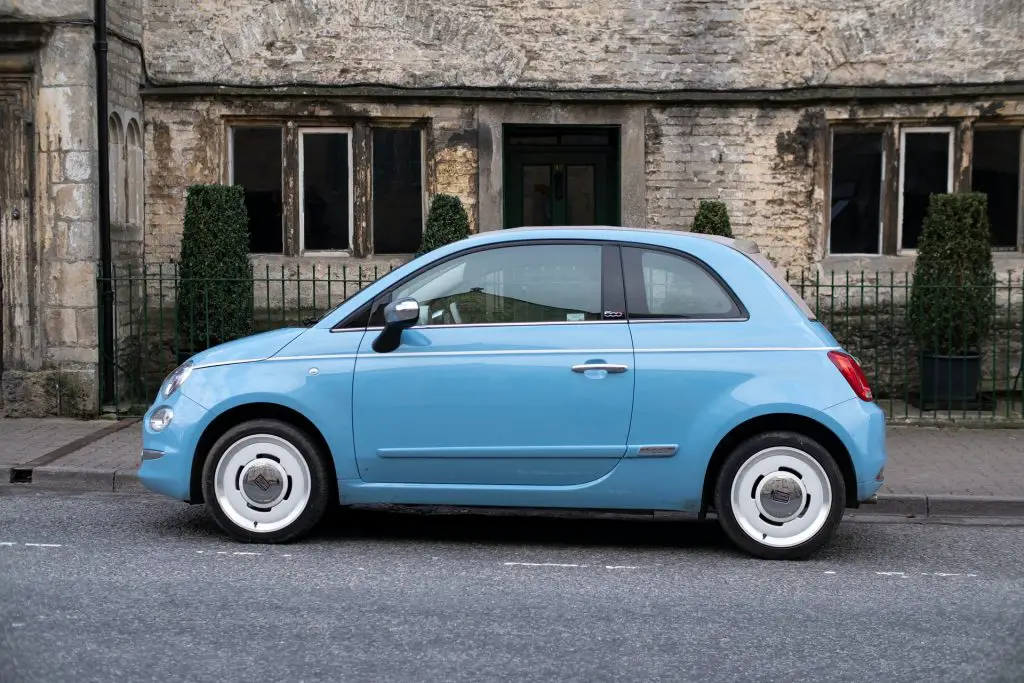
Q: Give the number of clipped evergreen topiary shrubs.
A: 4